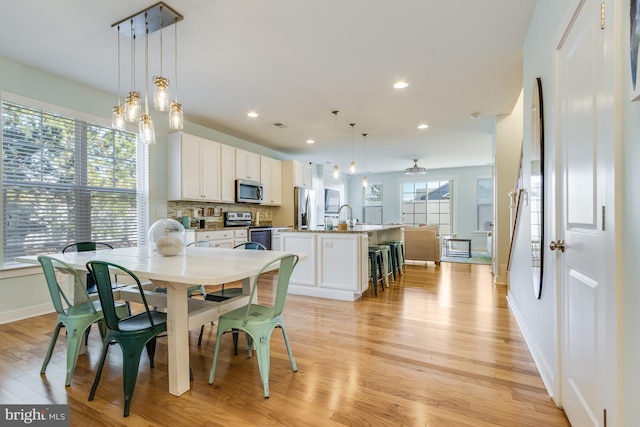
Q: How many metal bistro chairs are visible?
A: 6